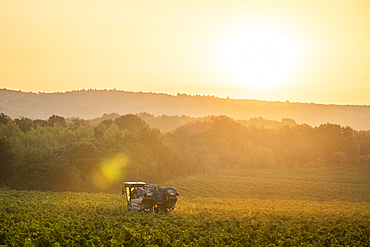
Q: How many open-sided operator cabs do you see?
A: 1